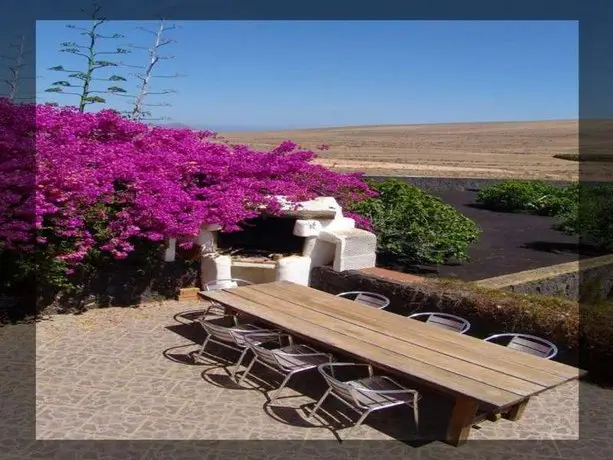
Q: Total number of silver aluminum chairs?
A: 7